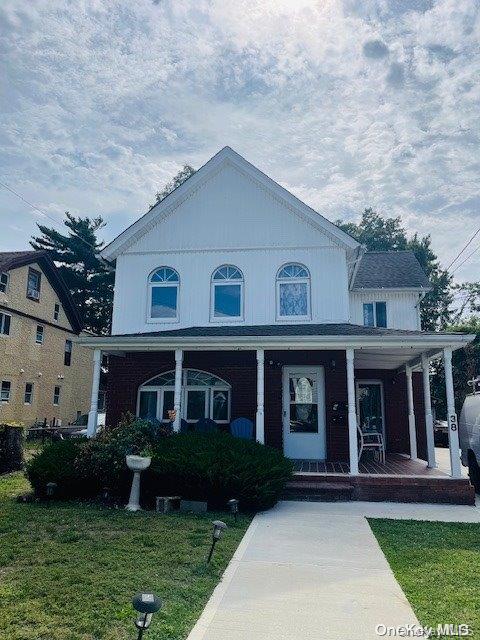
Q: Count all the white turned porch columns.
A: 7